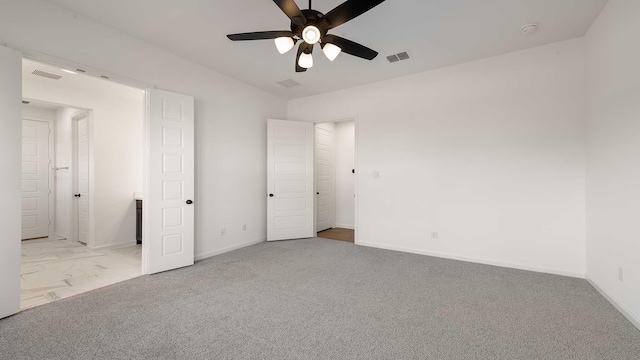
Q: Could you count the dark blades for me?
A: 5